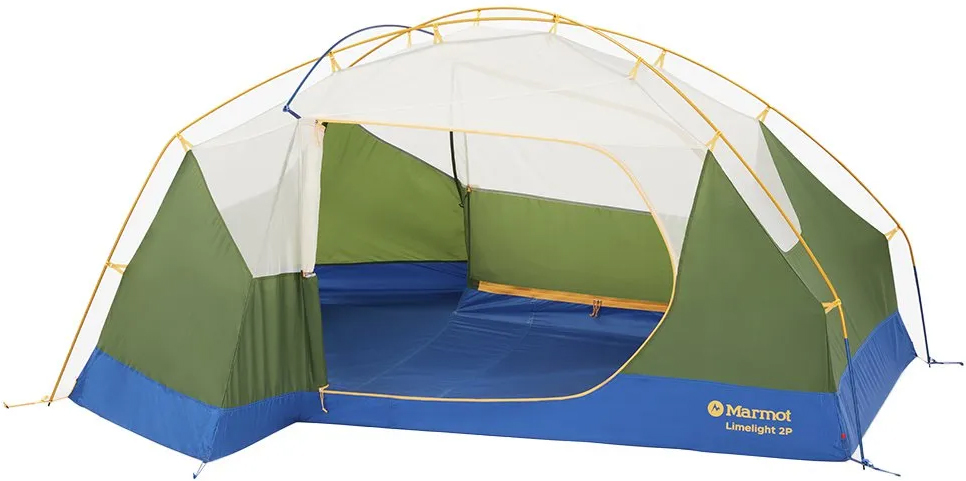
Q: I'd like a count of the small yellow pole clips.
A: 13